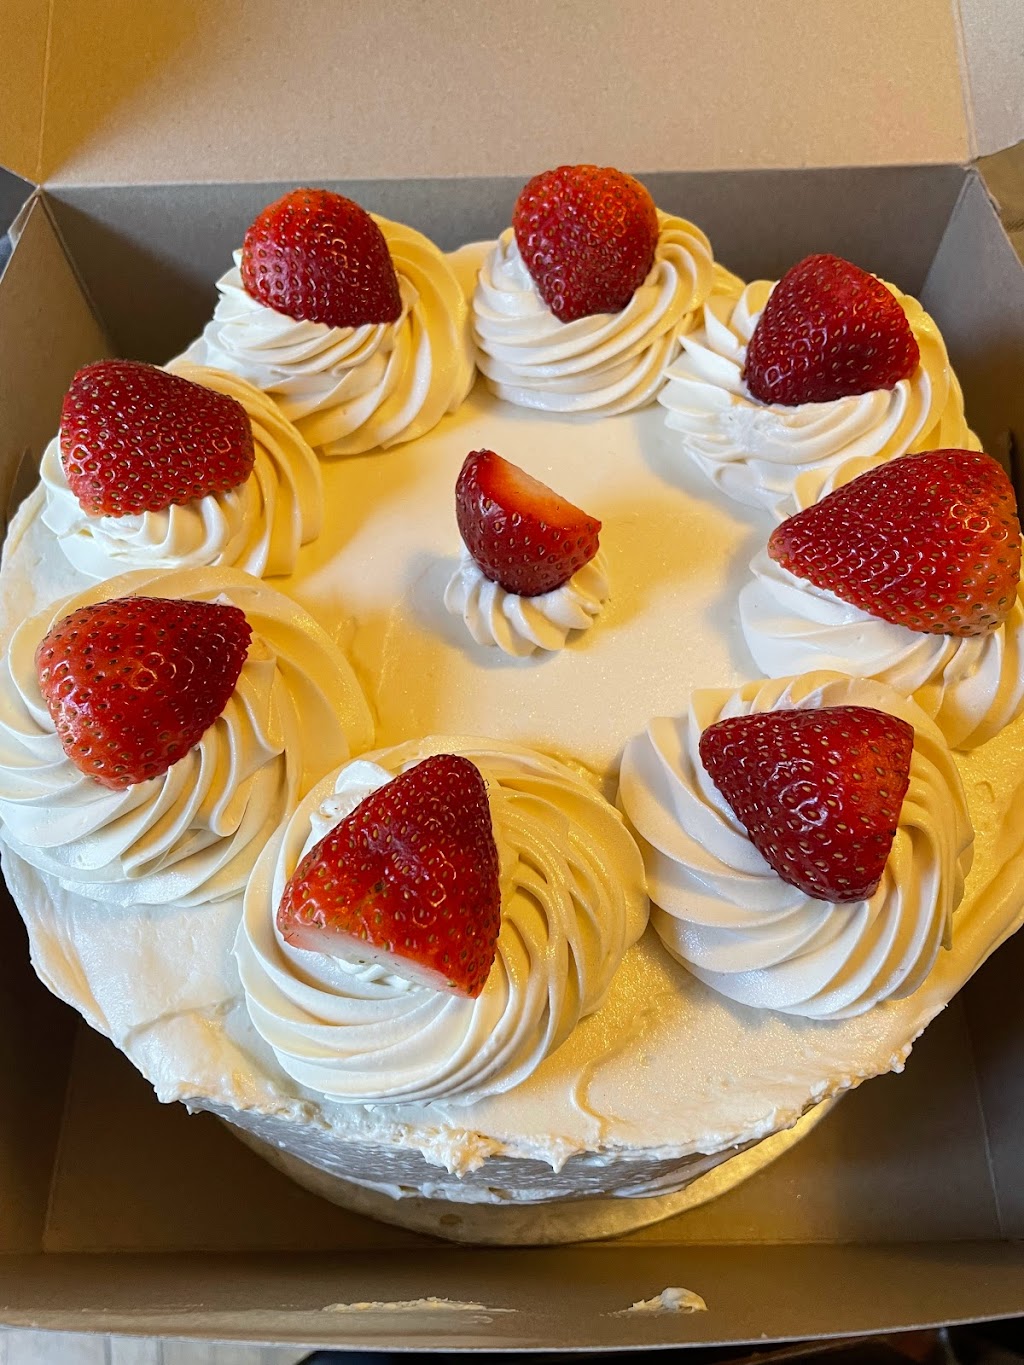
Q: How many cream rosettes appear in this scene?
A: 9